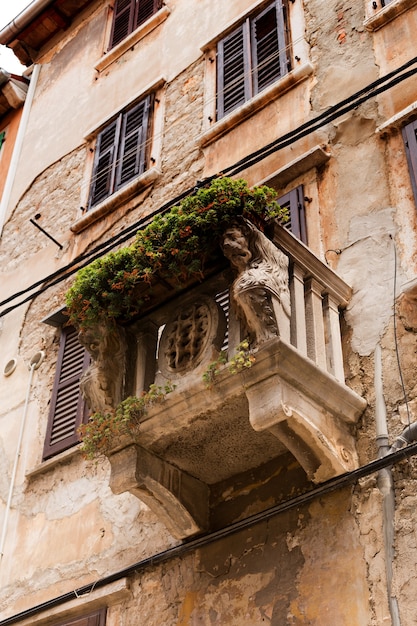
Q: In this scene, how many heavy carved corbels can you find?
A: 2